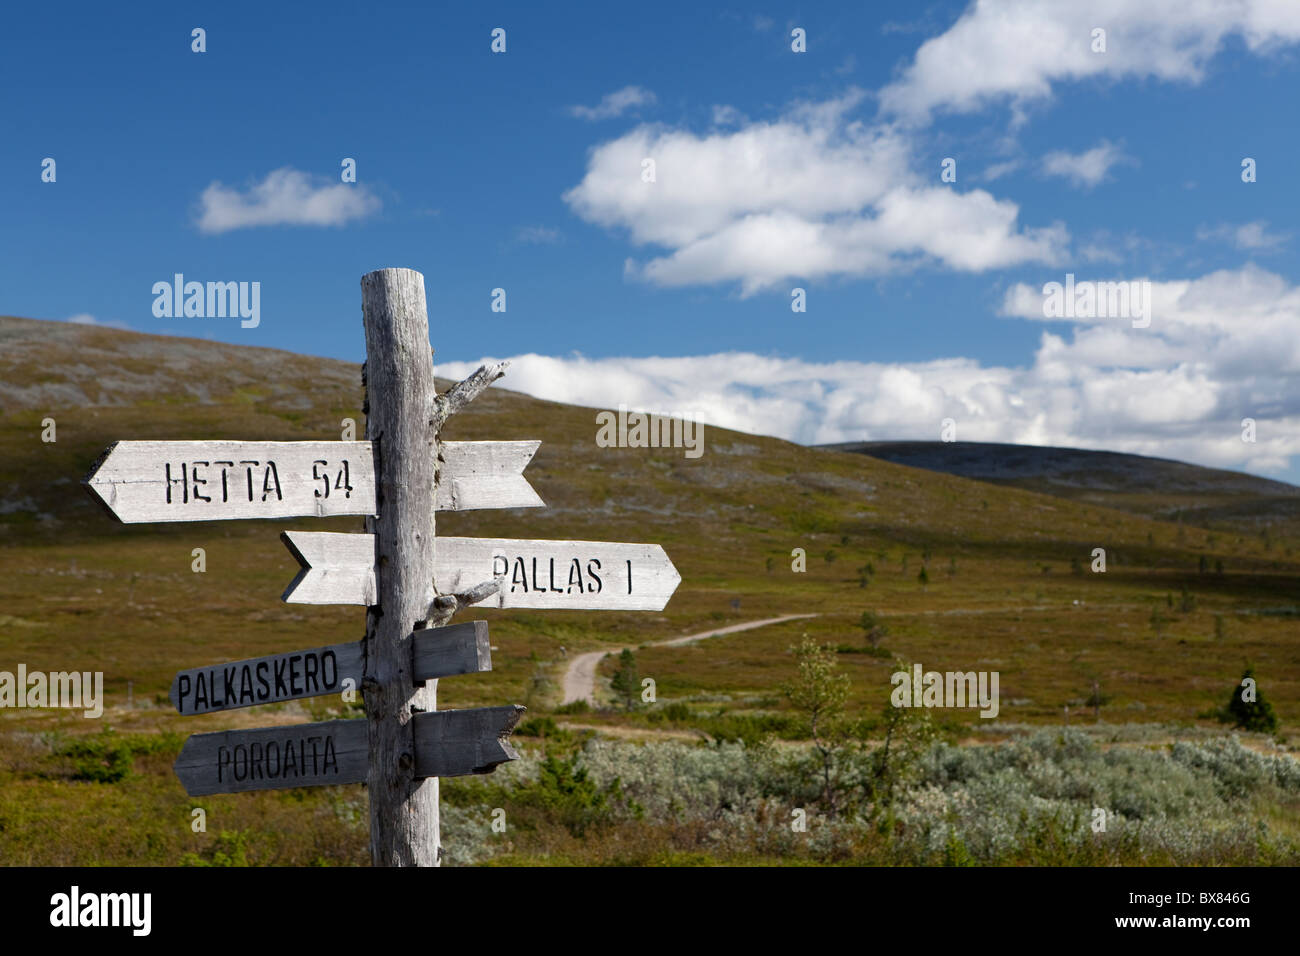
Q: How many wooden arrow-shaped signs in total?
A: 4